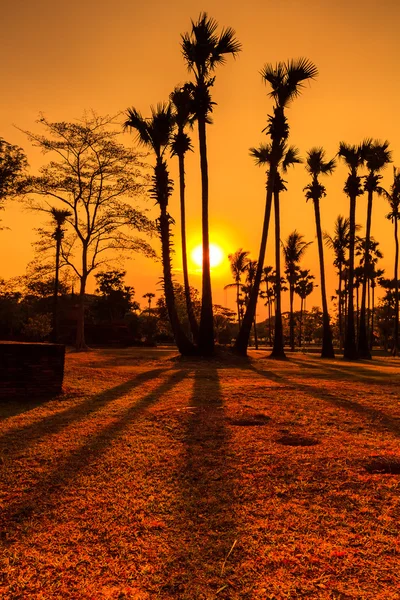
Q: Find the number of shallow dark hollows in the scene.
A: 3